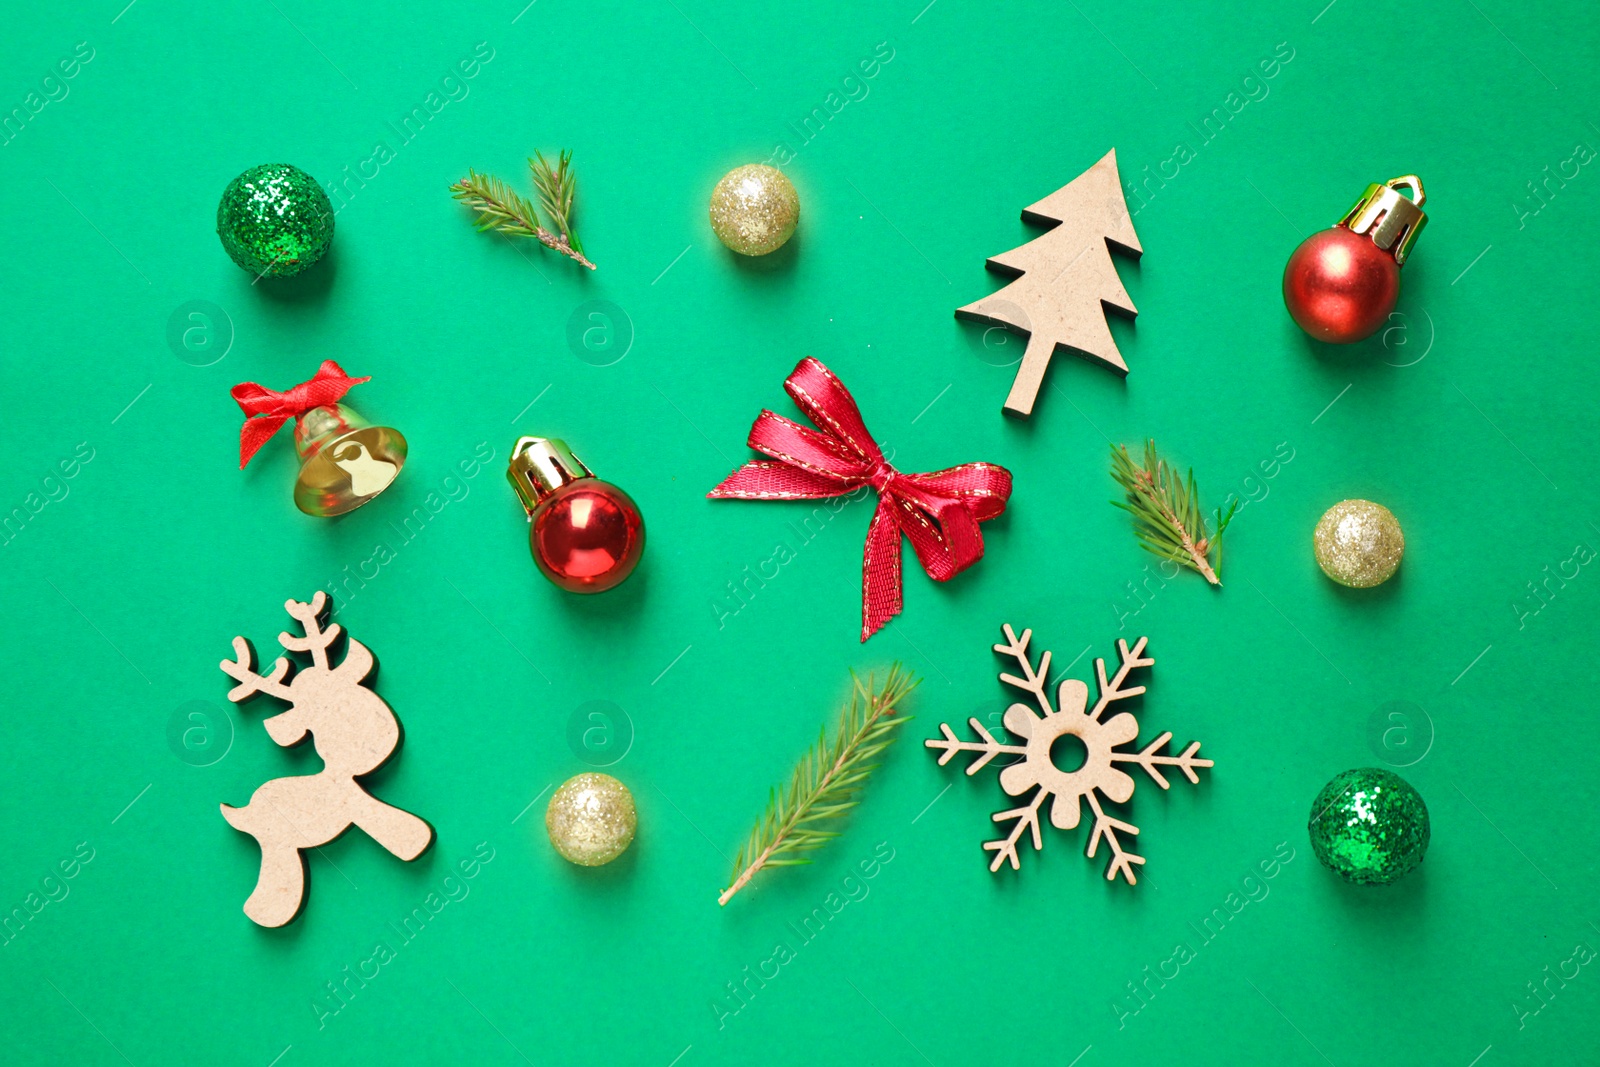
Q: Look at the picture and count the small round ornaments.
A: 7